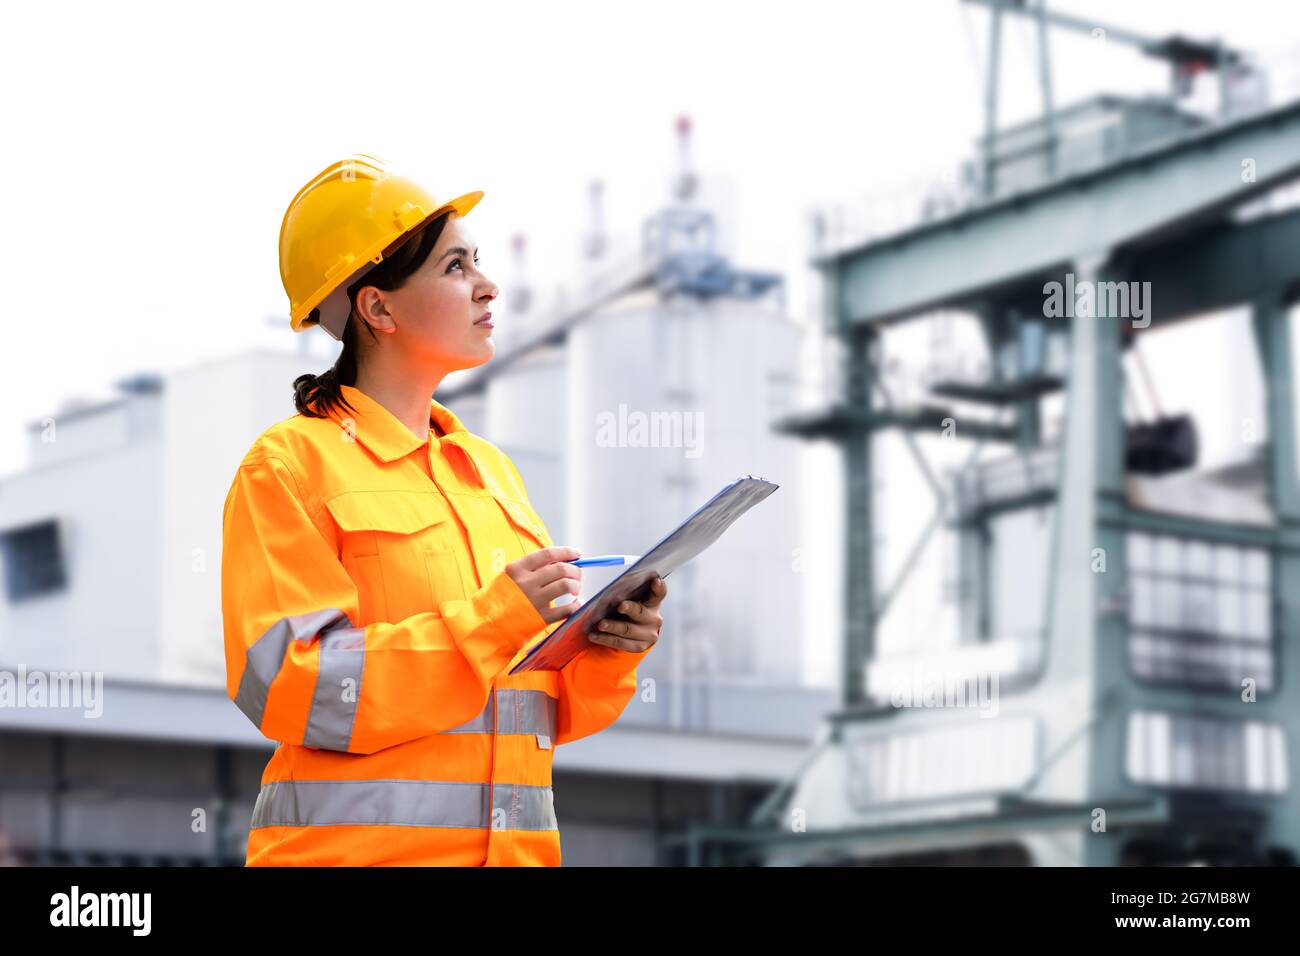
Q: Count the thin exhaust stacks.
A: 3